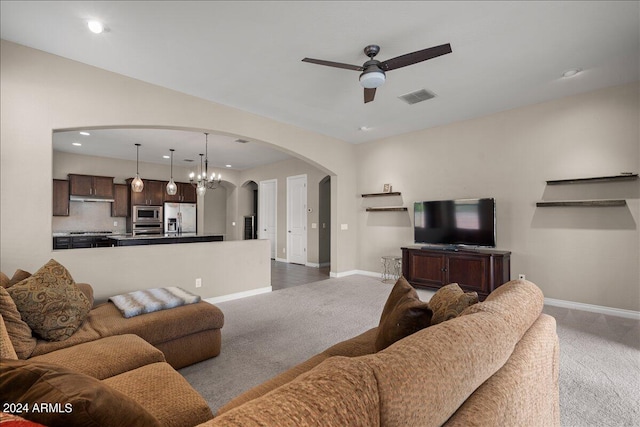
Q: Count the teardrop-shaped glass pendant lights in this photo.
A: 3